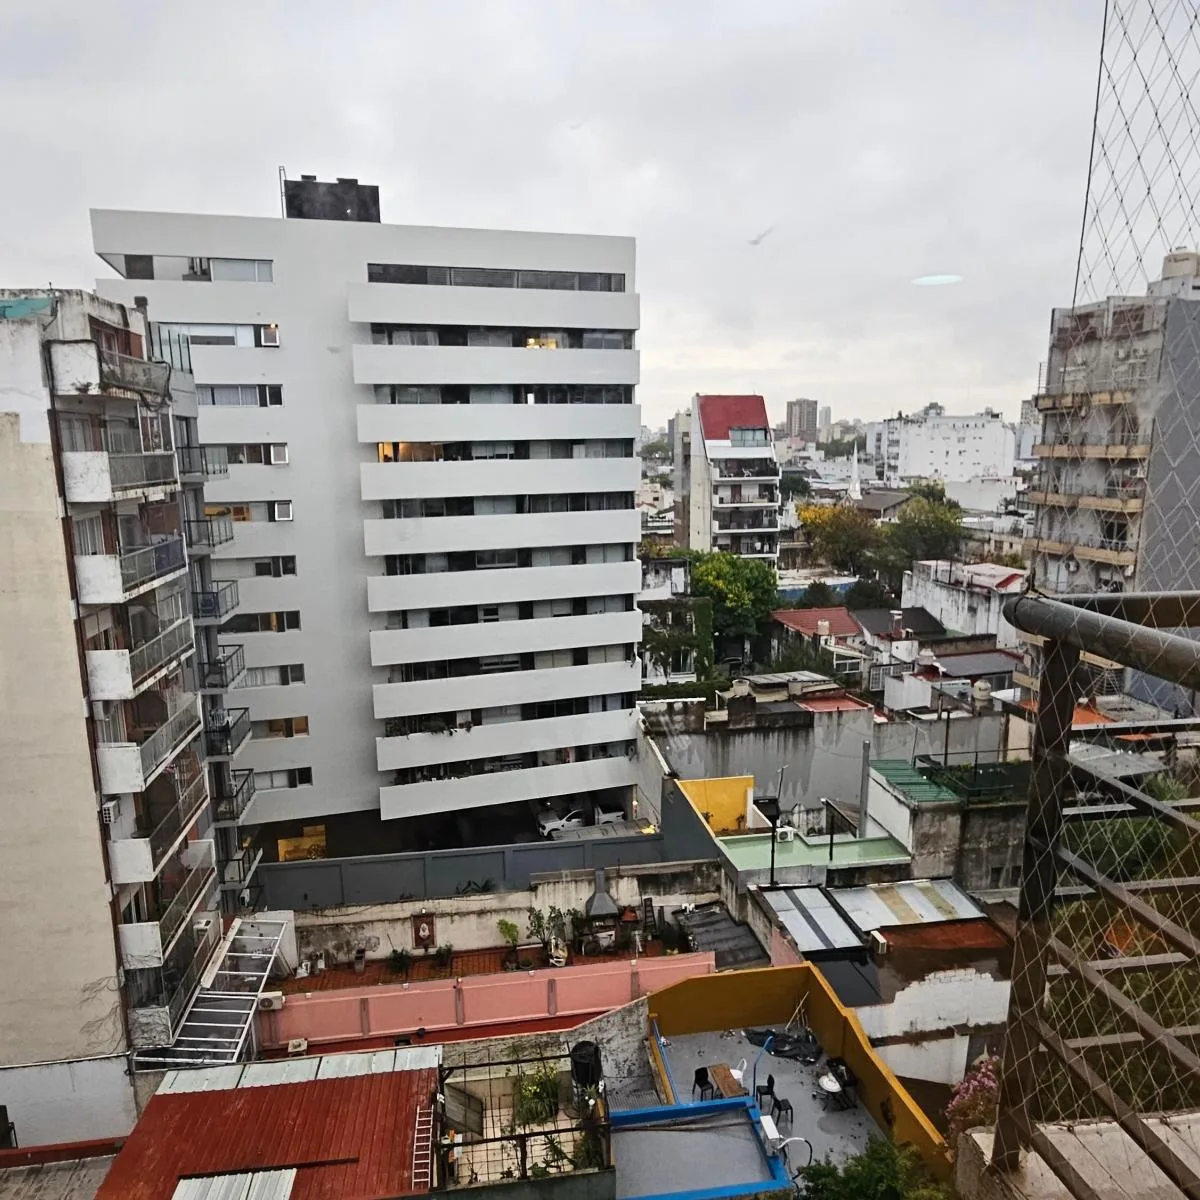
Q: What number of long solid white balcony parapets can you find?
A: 10